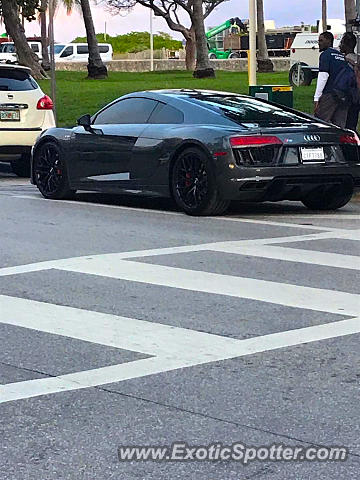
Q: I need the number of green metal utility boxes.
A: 1